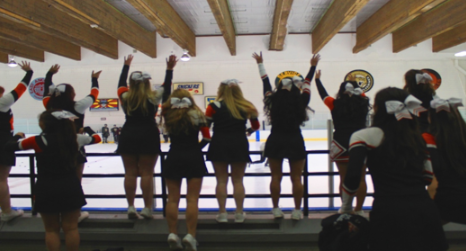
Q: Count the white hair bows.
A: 10